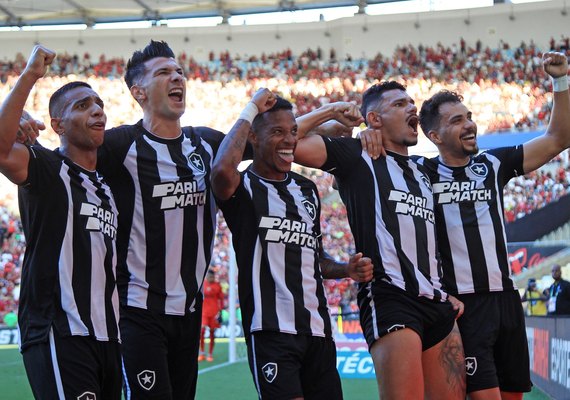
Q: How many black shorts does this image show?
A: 5